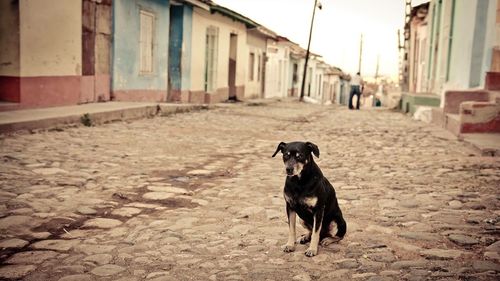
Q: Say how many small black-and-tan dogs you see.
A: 1